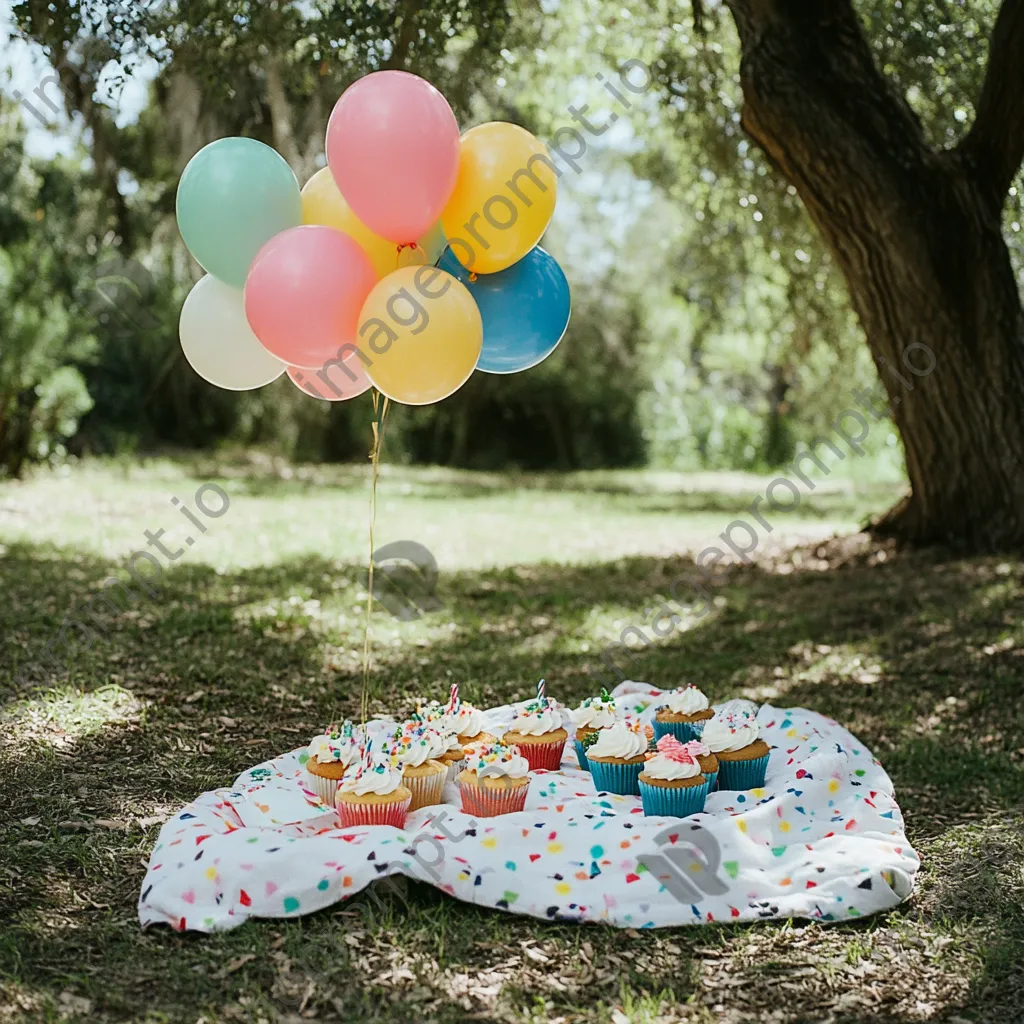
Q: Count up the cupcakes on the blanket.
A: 13